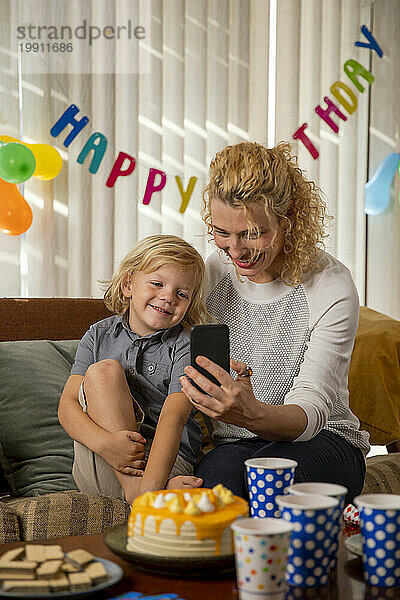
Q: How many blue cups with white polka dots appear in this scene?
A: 4